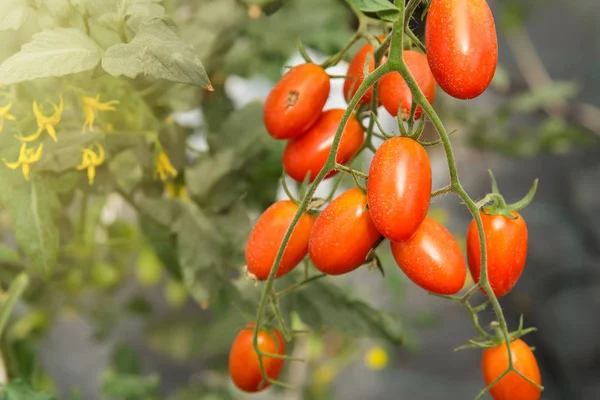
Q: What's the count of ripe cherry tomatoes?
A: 12